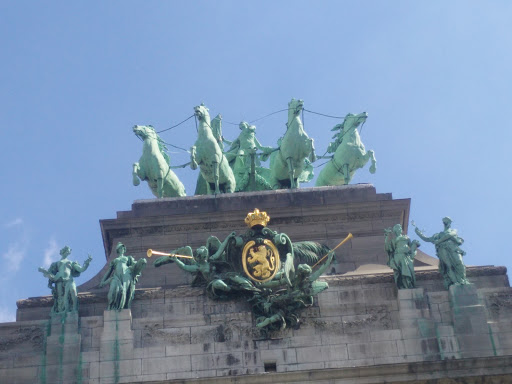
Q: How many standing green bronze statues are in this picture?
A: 4